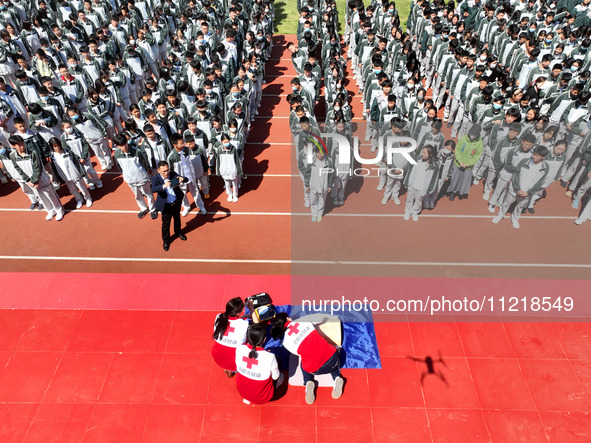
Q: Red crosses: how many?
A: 3